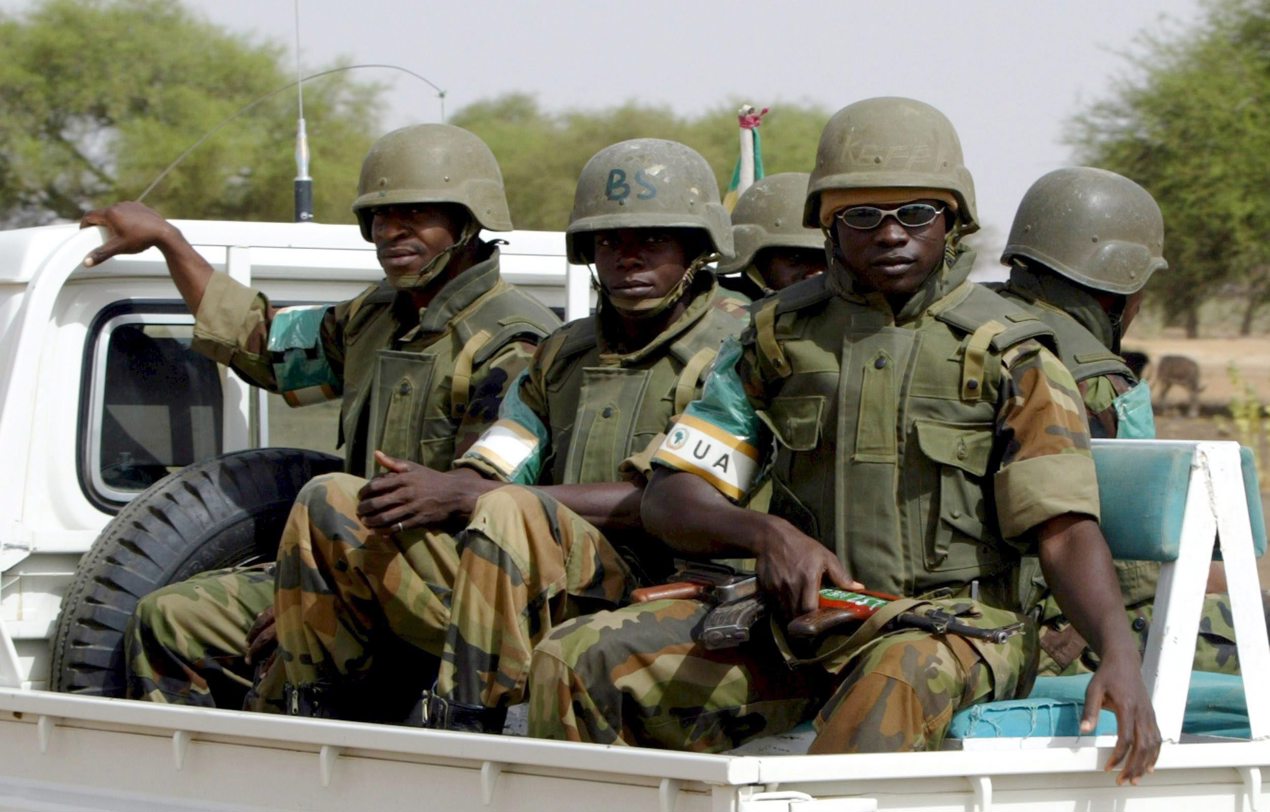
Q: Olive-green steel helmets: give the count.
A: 5